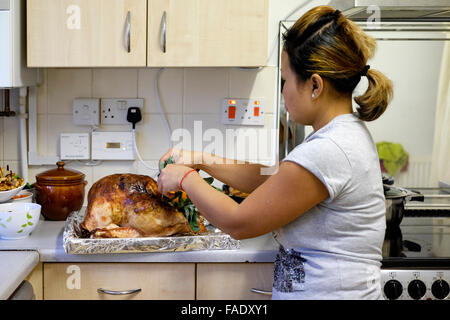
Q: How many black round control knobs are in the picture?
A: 3